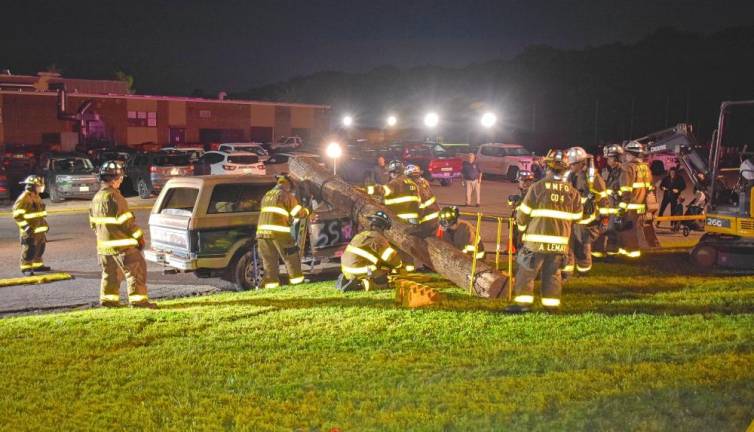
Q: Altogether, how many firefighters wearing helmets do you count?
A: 12